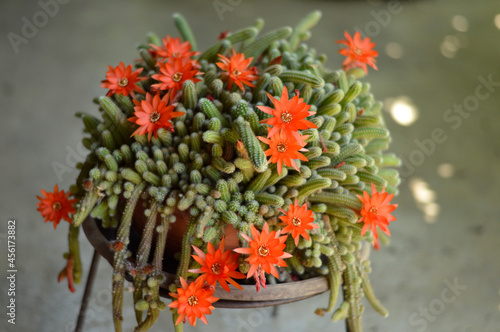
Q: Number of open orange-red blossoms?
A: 14